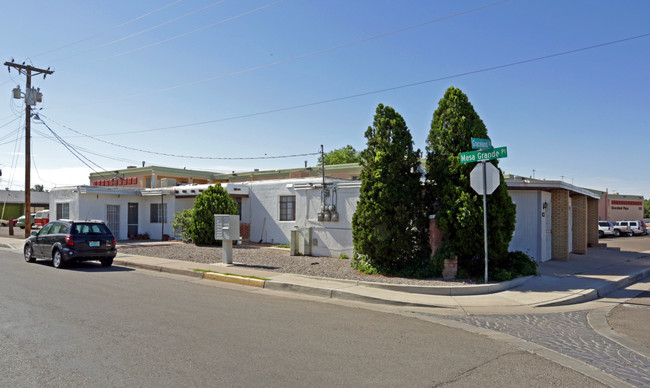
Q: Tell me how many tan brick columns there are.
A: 3